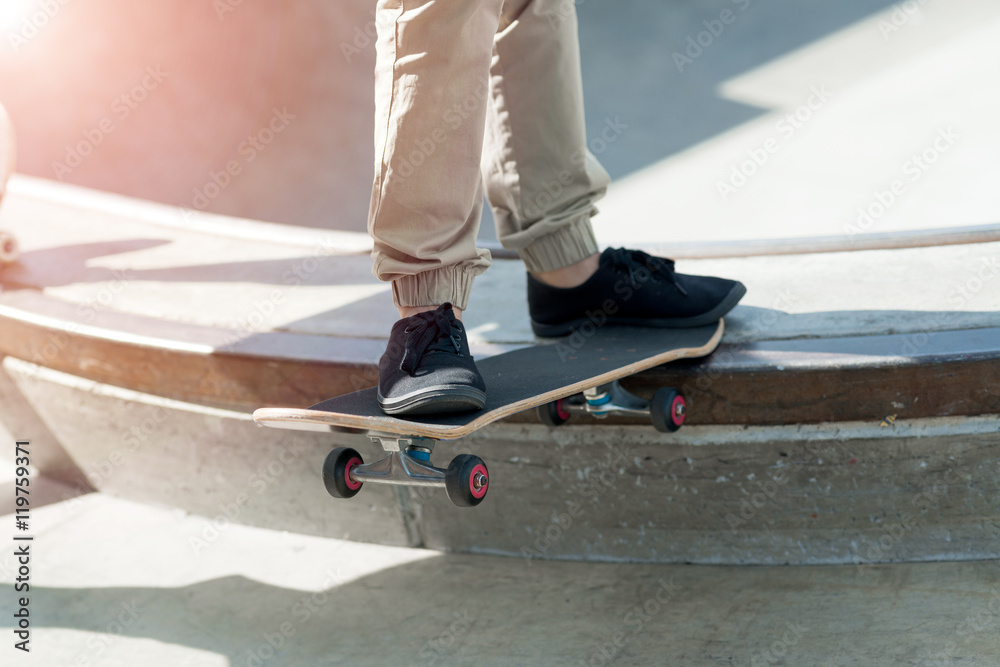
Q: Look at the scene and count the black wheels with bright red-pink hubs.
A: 4